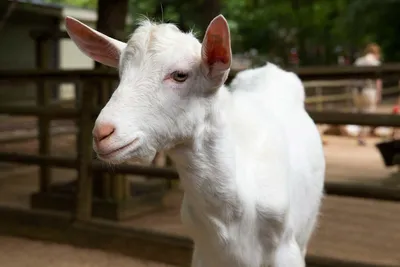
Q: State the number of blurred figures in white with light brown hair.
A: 1